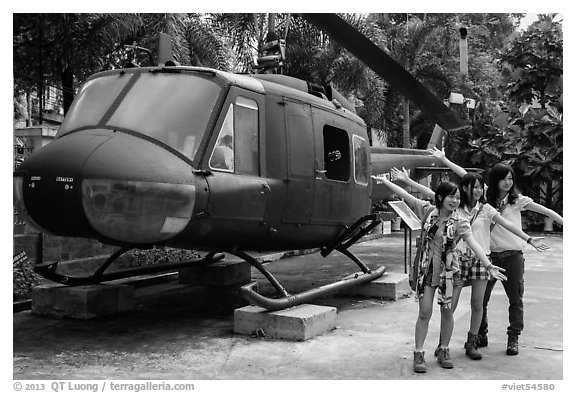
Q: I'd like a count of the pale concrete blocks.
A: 4